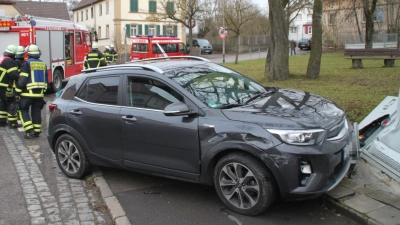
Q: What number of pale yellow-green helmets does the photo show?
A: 6